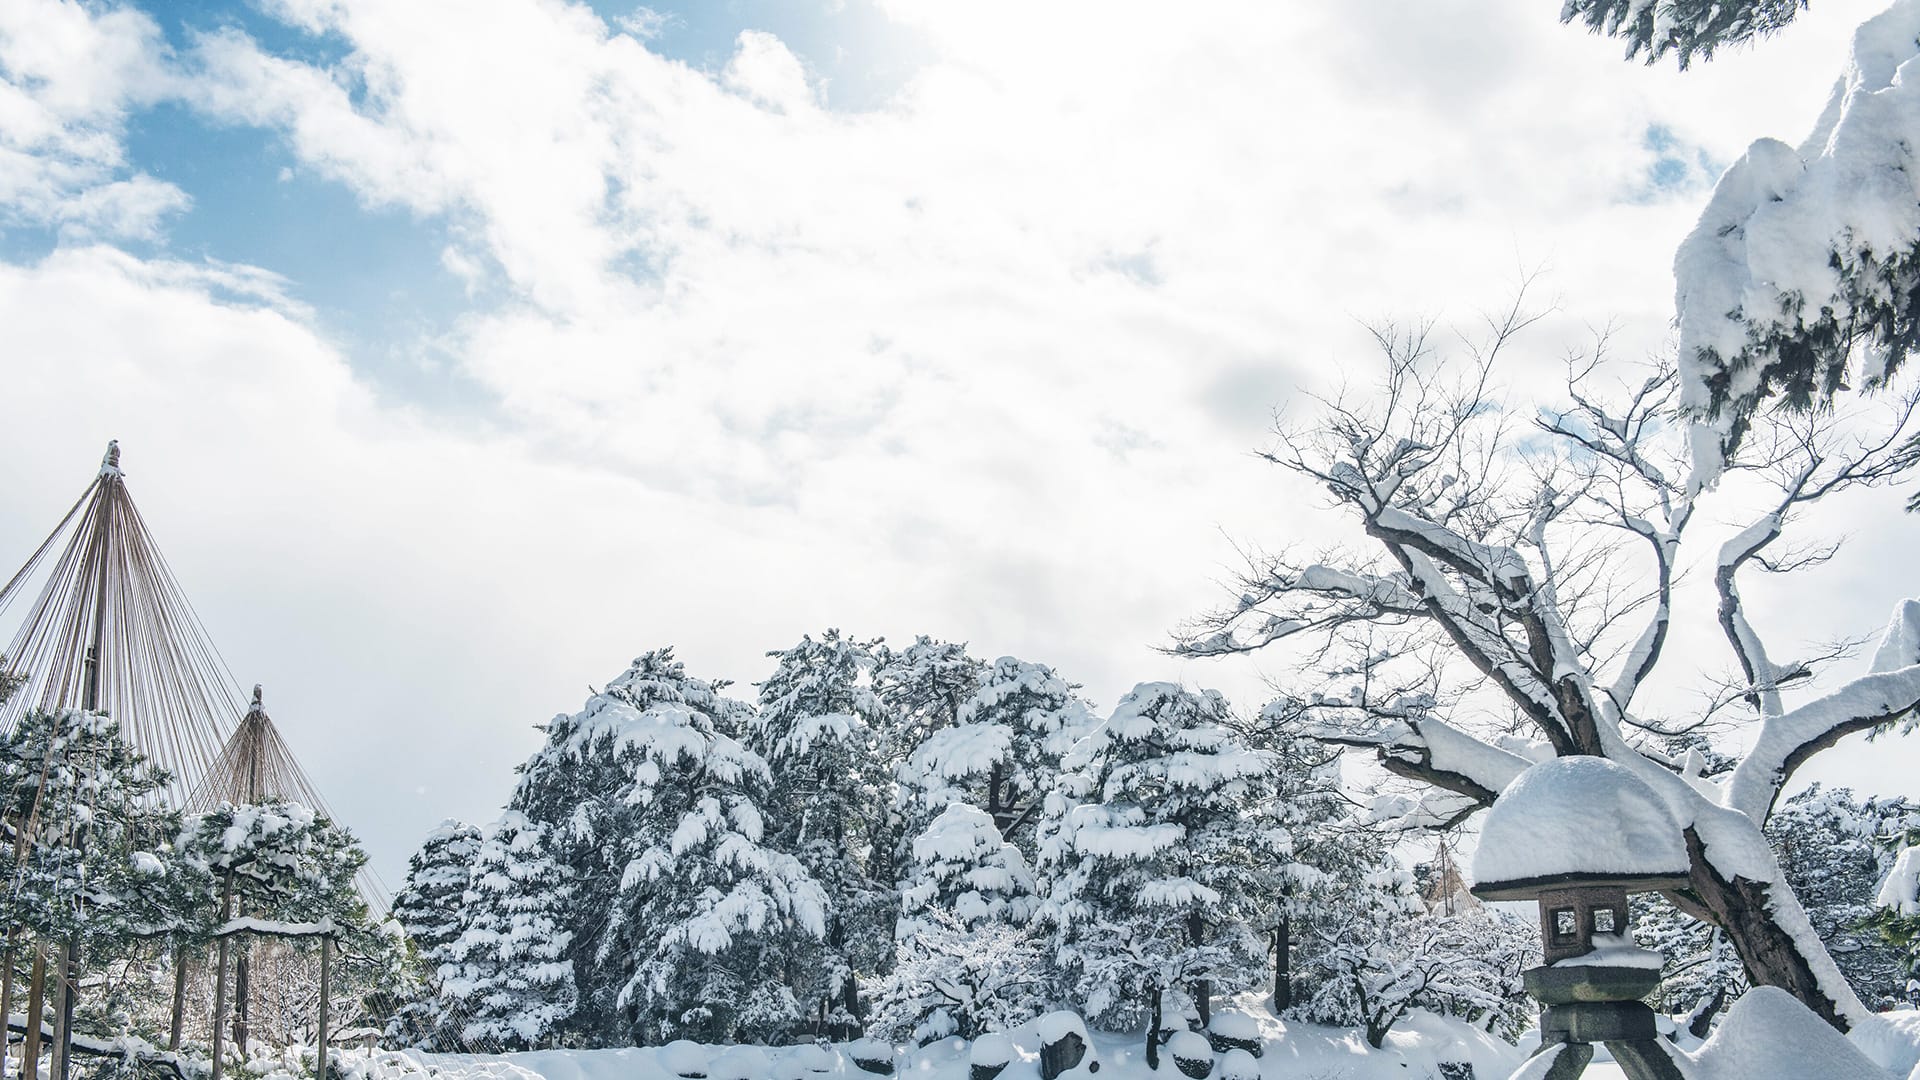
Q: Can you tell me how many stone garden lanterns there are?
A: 1